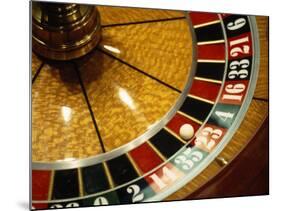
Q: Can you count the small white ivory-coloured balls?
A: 1